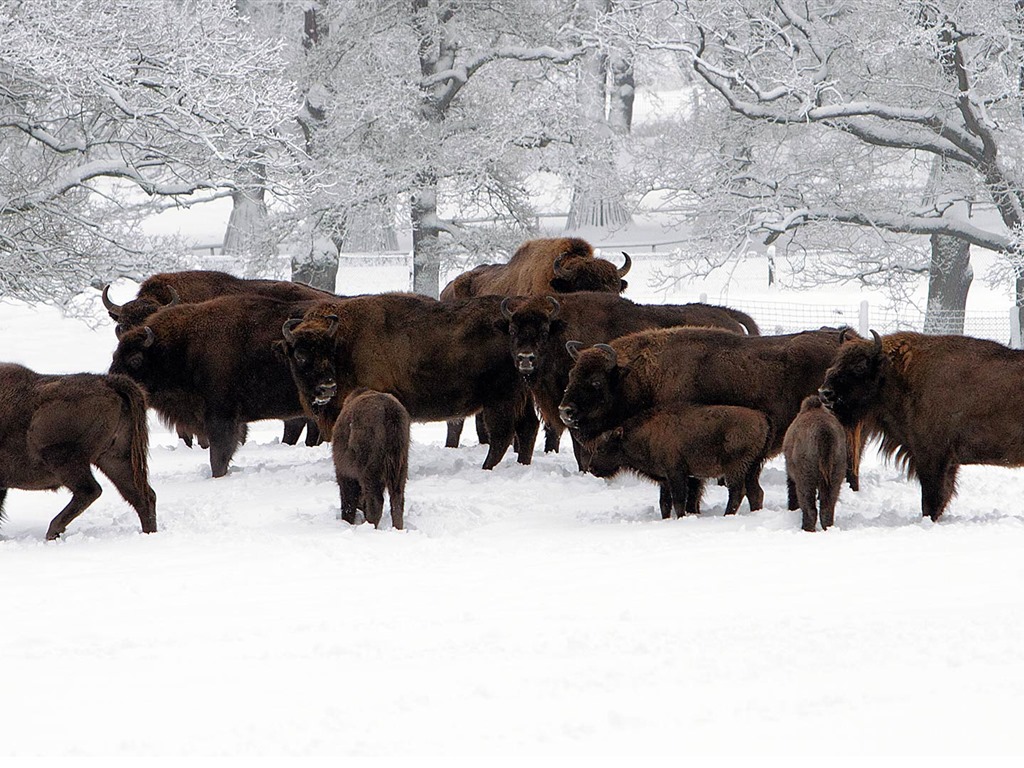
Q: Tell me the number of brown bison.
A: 11